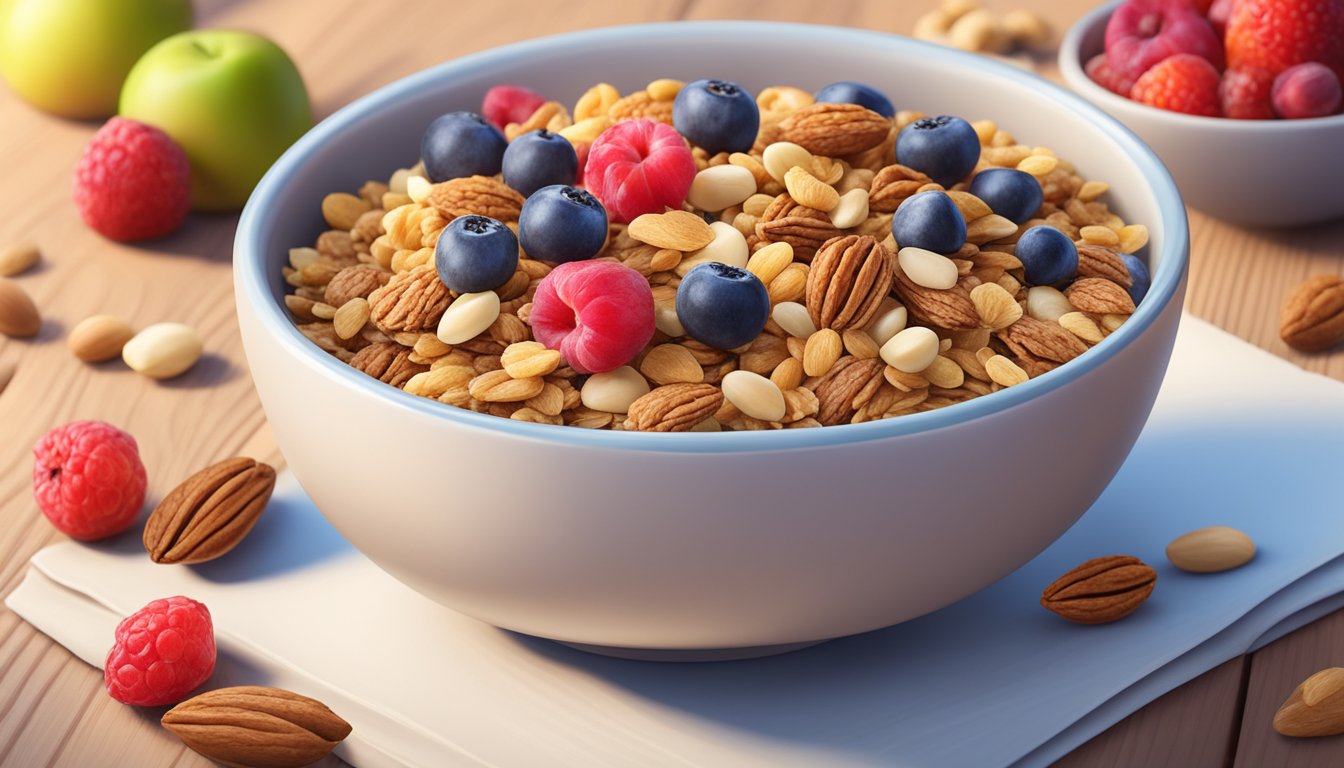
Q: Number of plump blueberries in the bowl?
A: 12